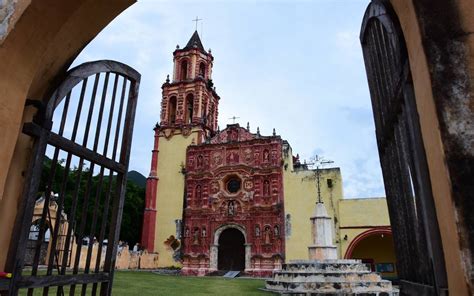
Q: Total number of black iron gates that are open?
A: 2